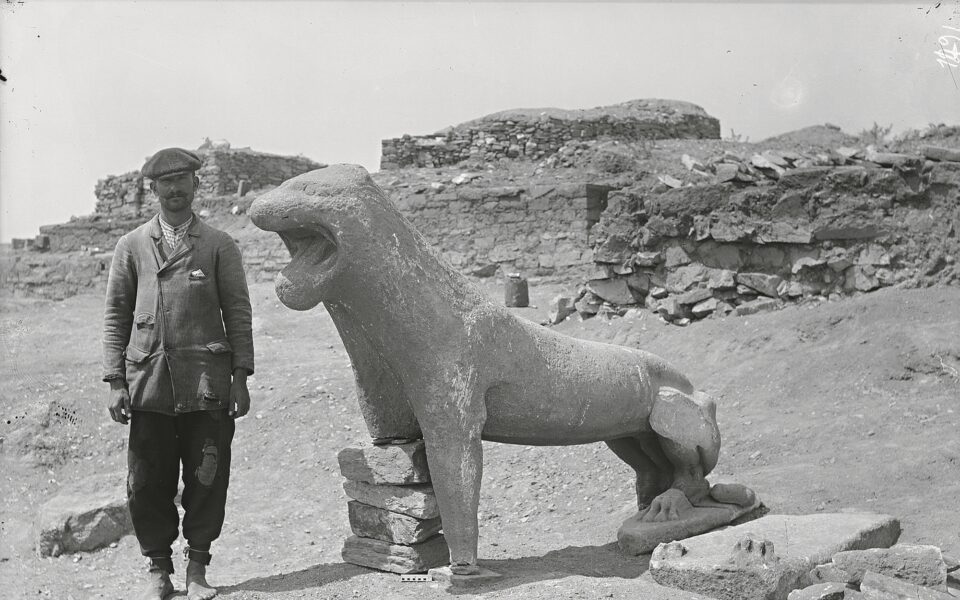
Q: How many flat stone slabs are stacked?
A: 4